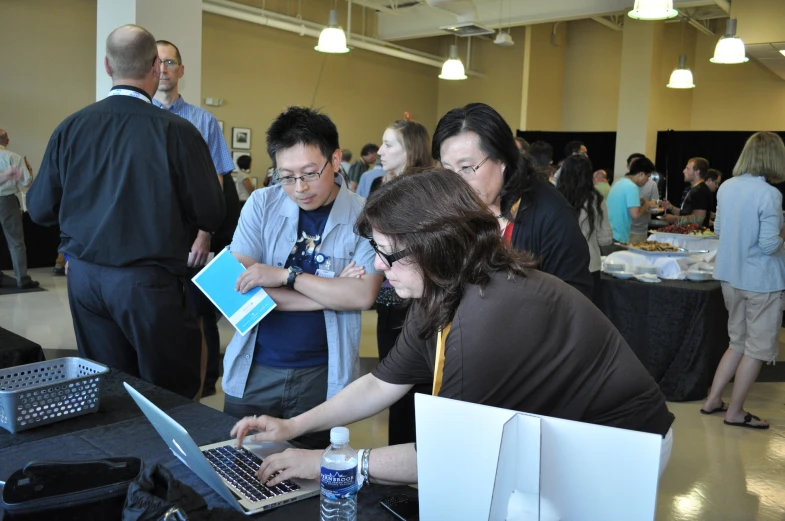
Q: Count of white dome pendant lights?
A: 5